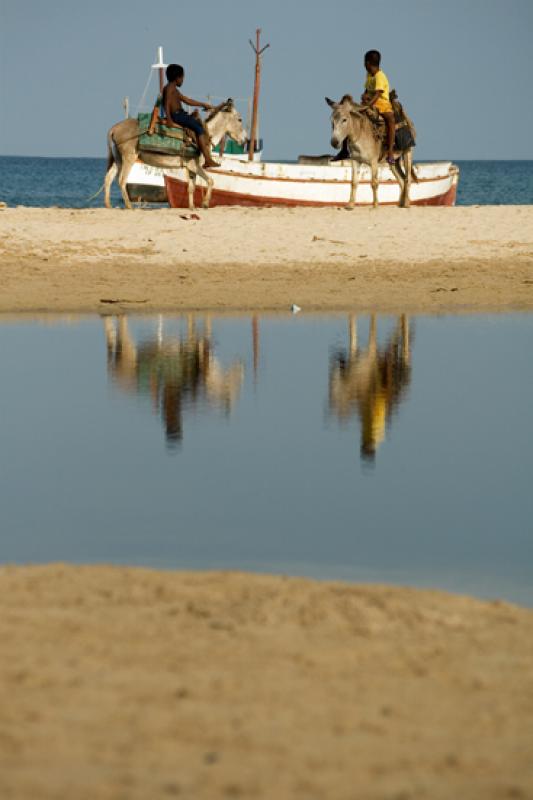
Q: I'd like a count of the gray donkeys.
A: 2